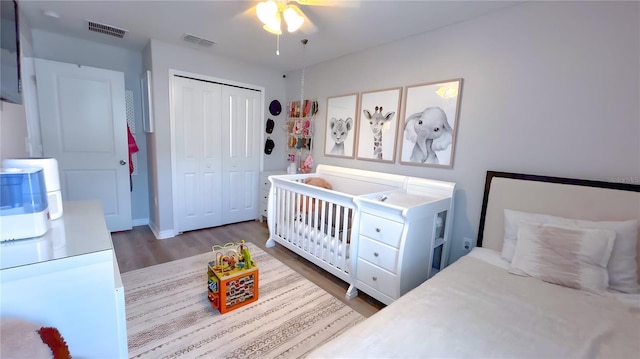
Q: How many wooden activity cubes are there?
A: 1